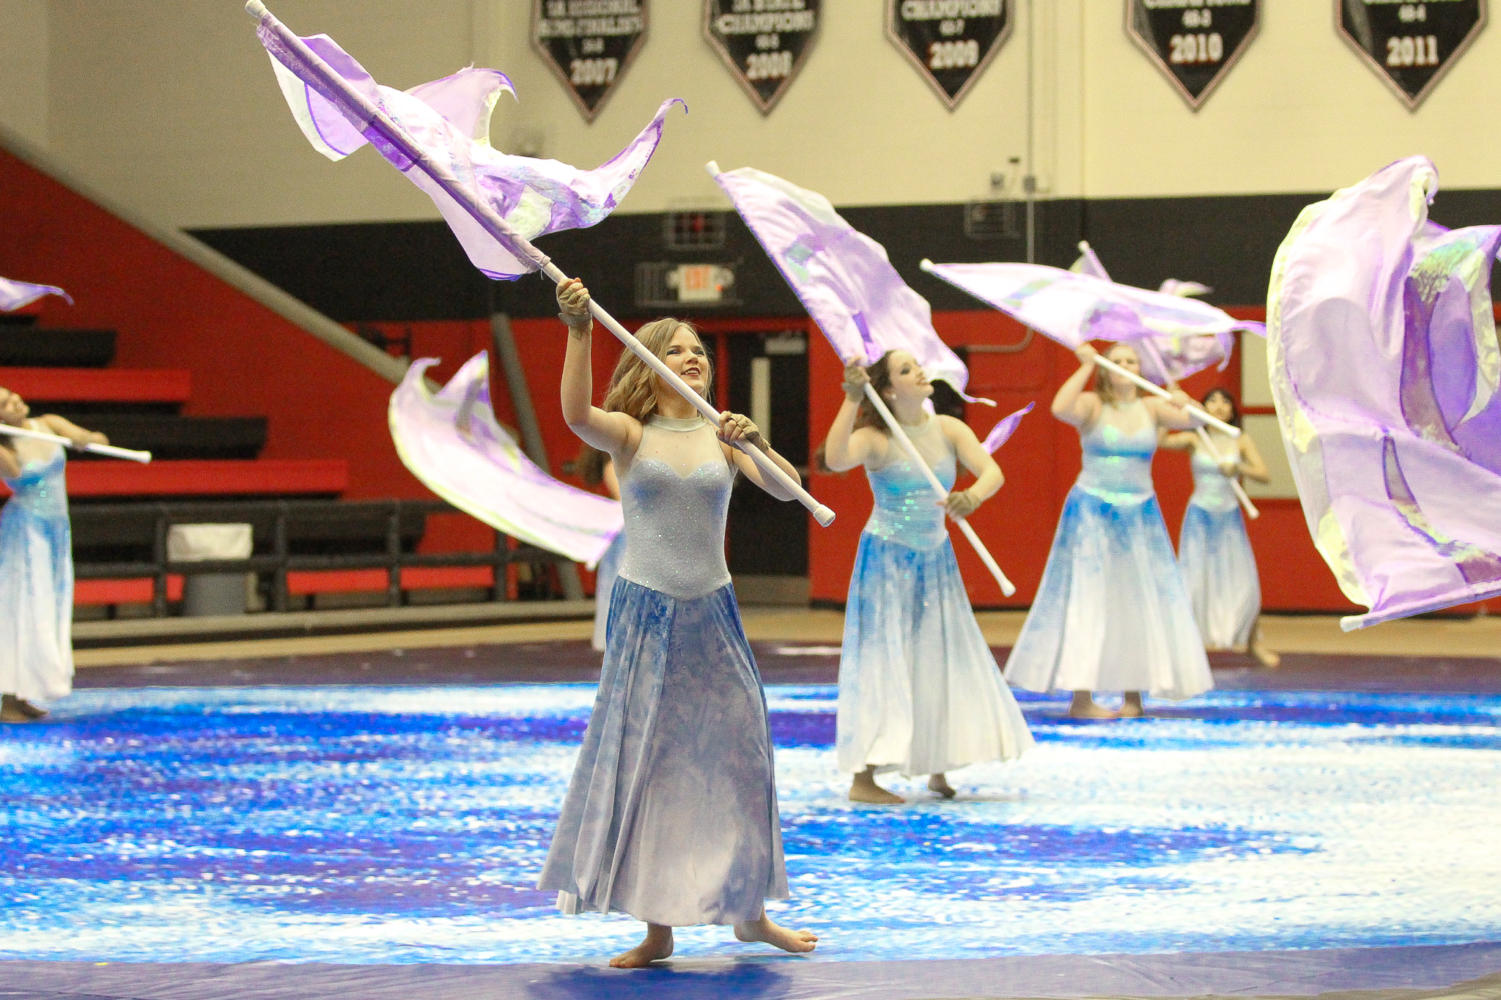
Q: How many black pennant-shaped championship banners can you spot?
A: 5